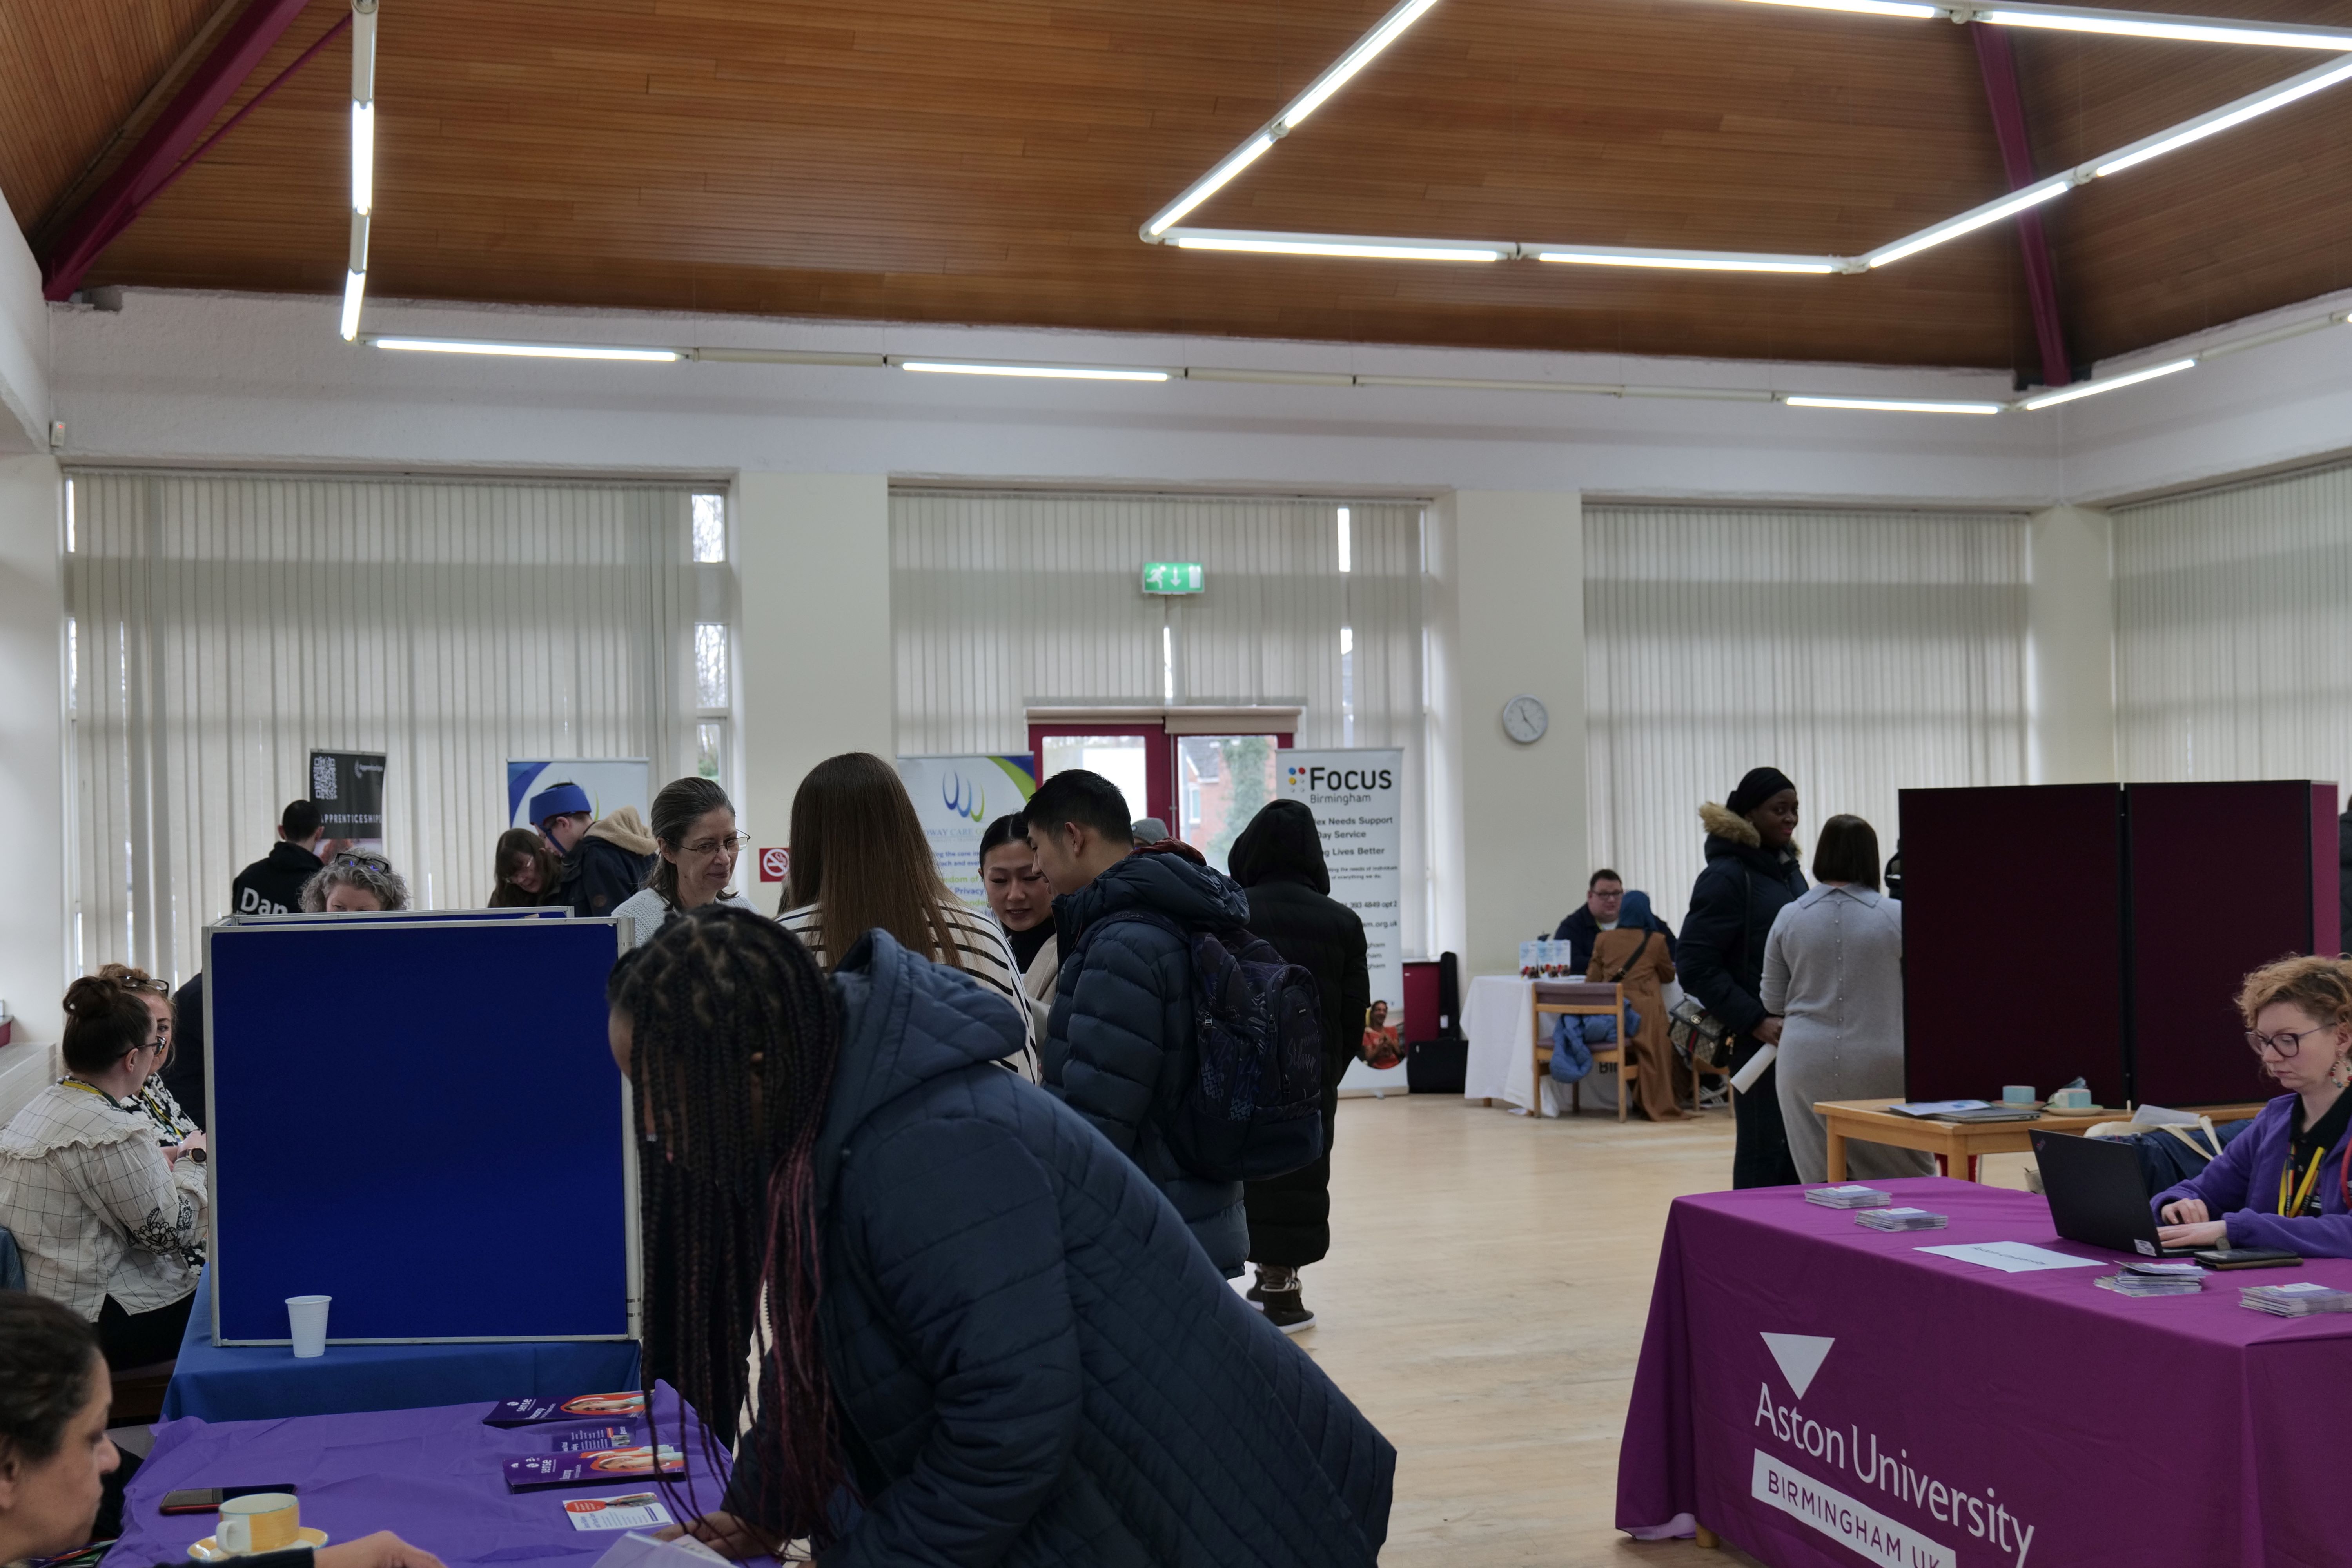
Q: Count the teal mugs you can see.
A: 2